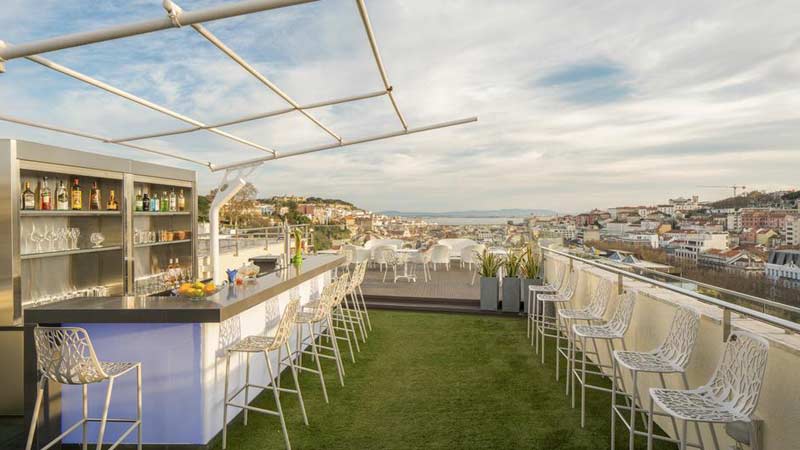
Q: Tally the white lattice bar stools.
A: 12